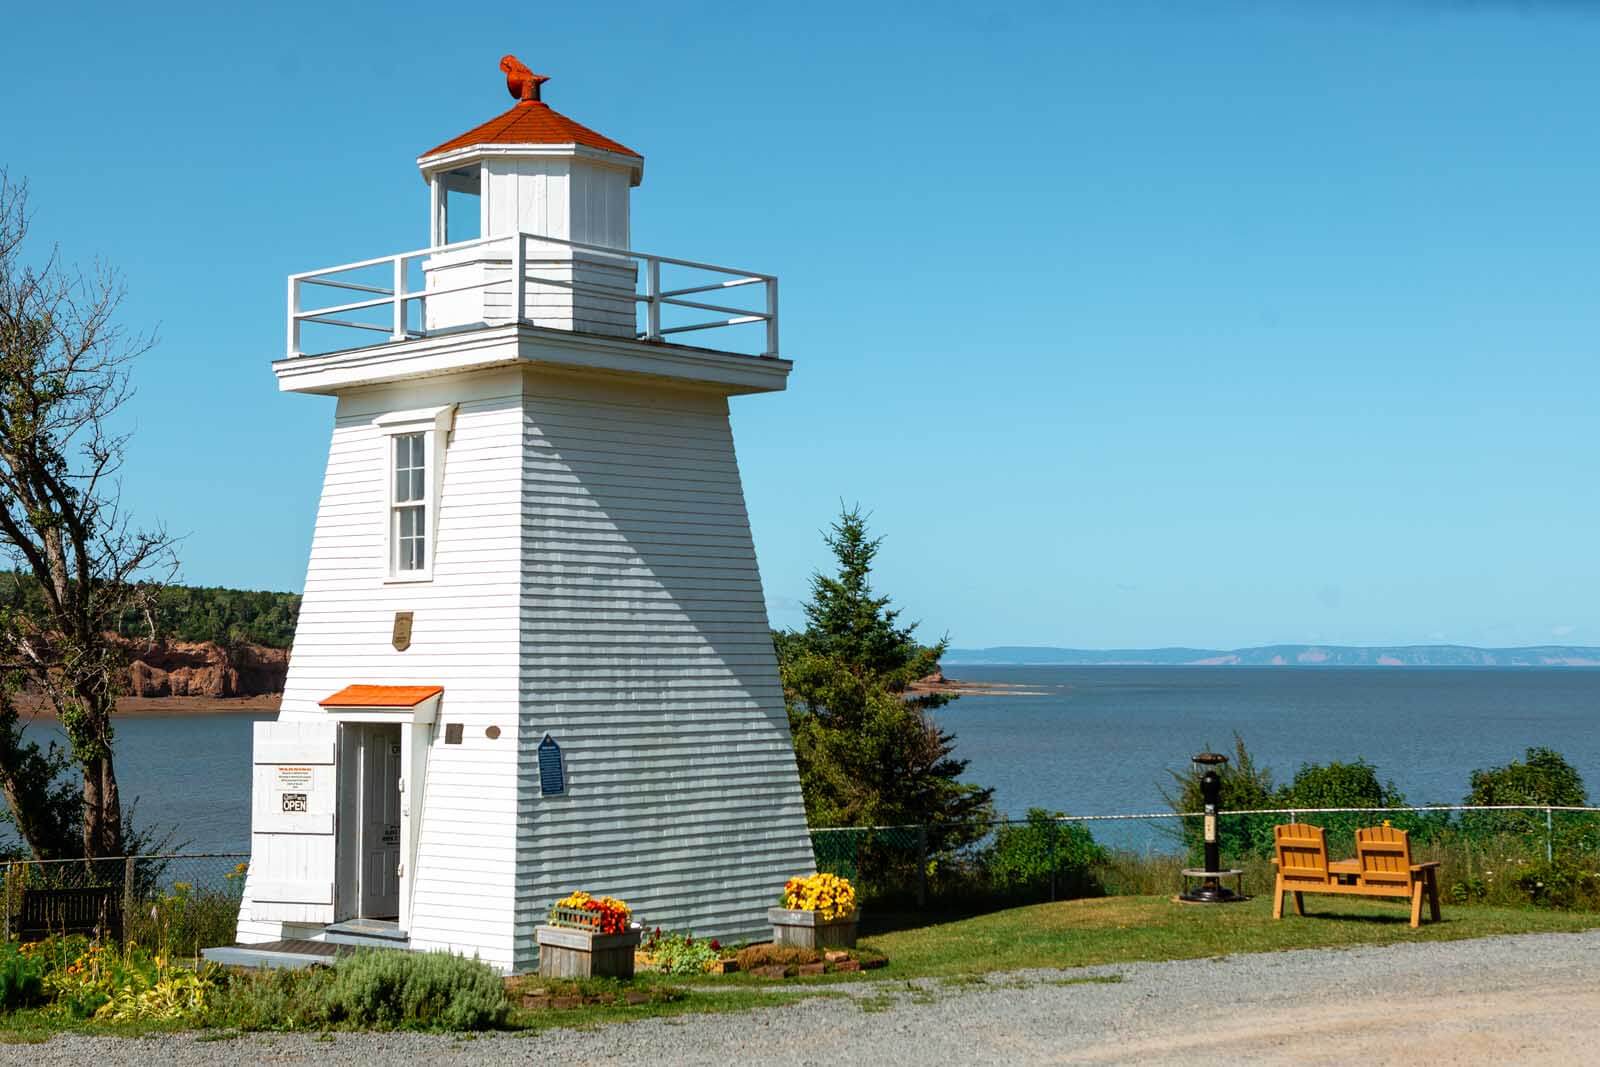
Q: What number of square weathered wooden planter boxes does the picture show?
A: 2